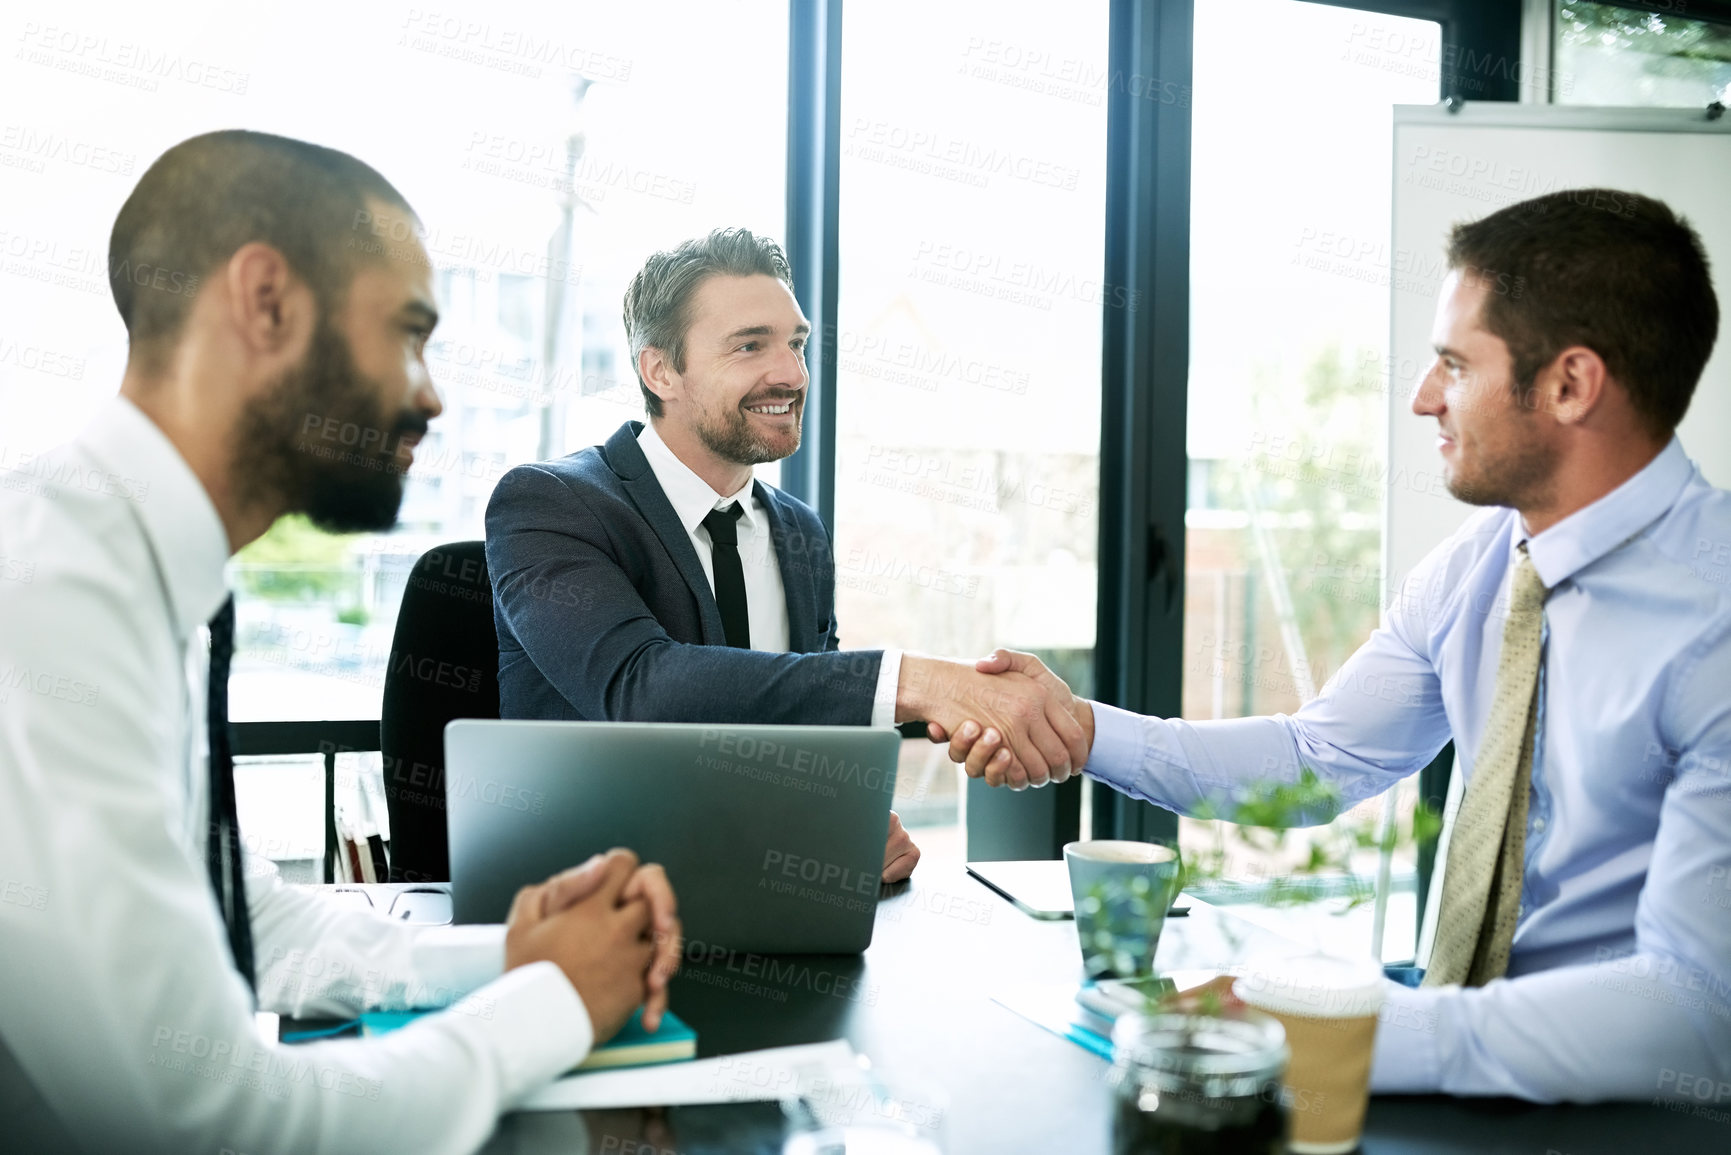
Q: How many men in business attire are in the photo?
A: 3